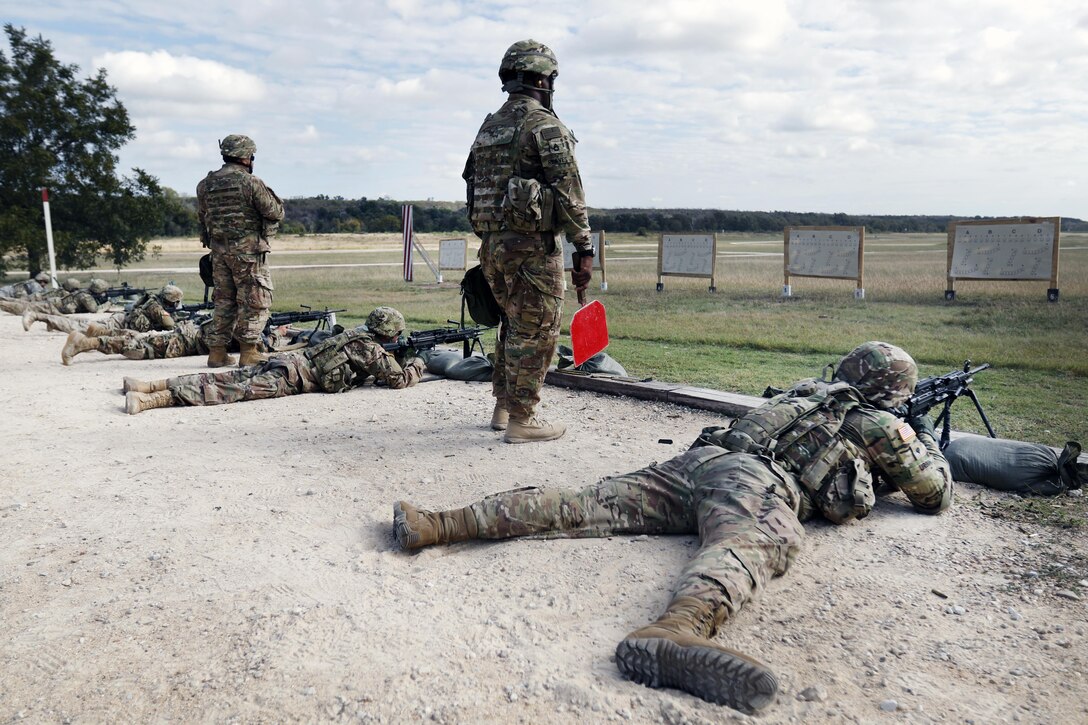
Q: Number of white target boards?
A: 5